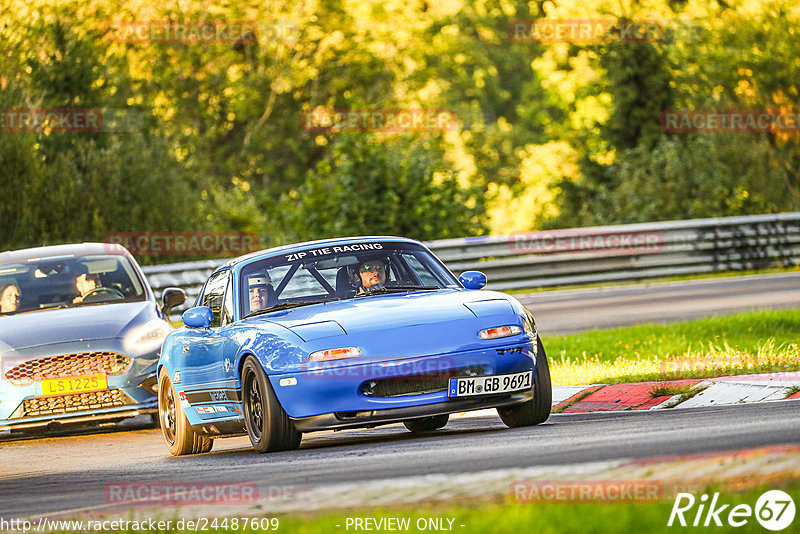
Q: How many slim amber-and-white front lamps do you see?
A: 2